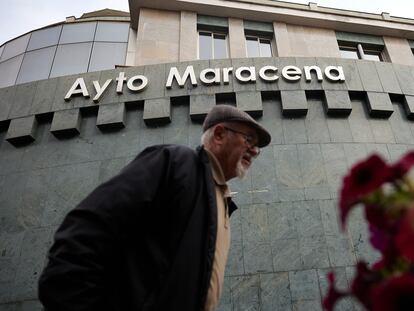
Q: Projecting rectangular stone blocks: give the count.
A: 10